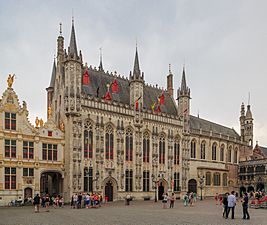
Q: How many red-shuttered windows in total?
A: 5